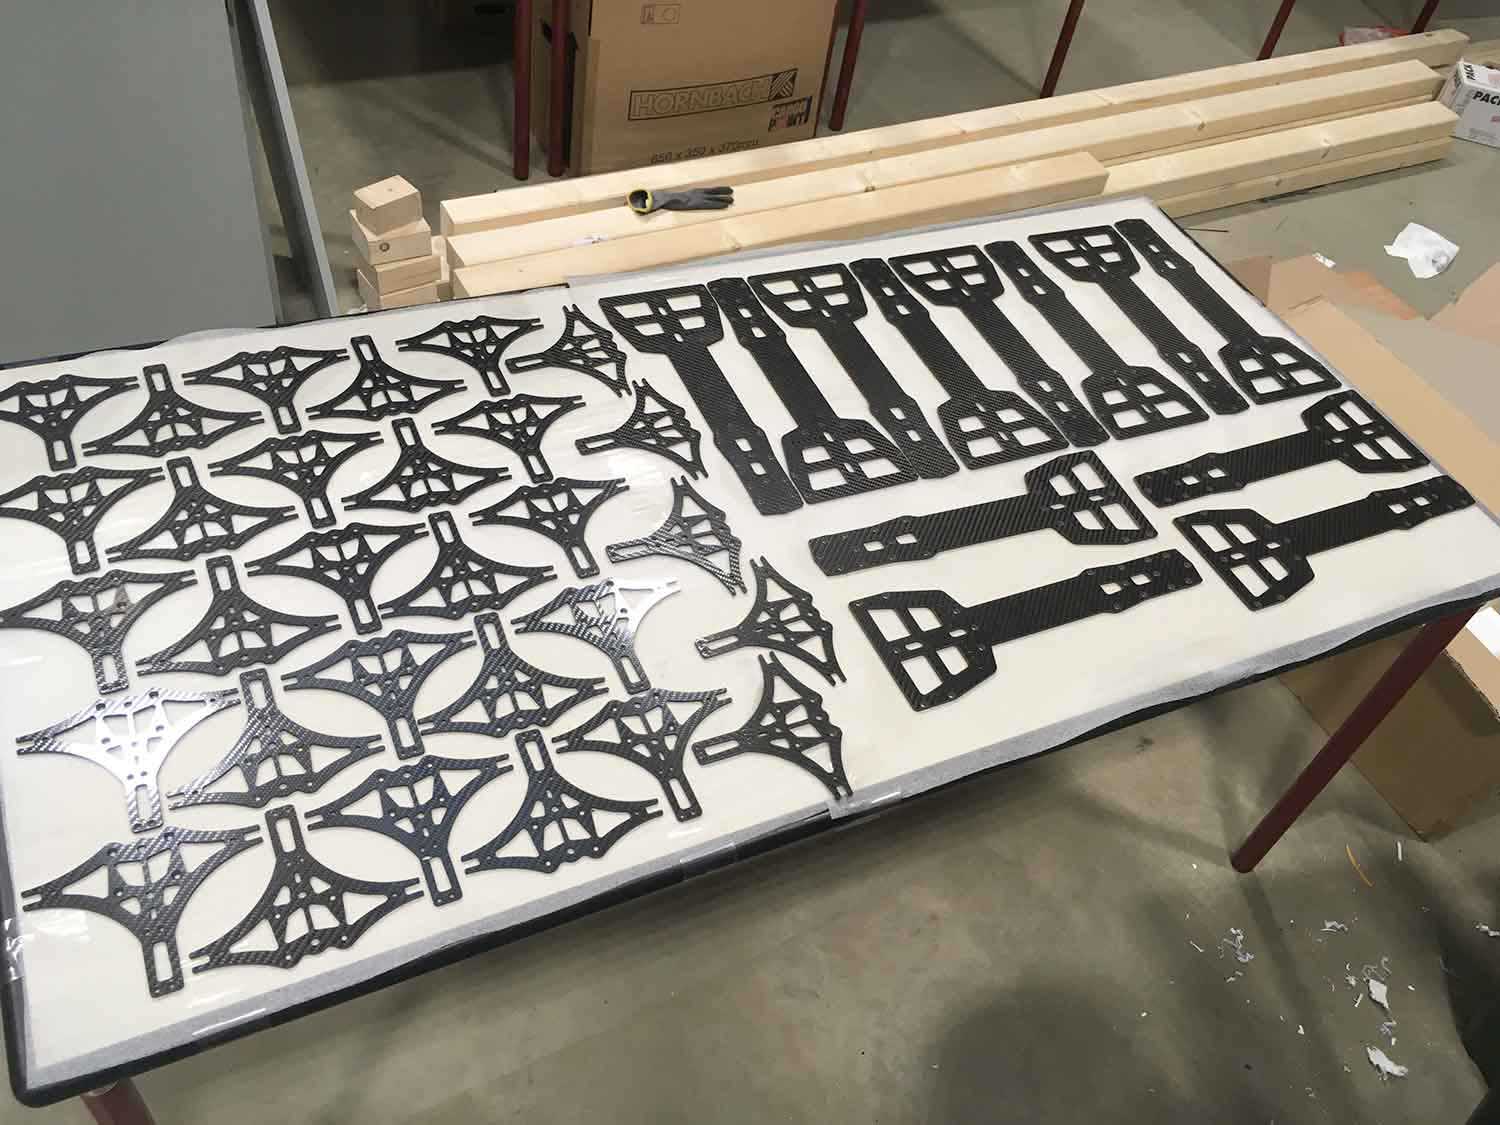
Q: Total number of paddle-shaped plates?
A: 12